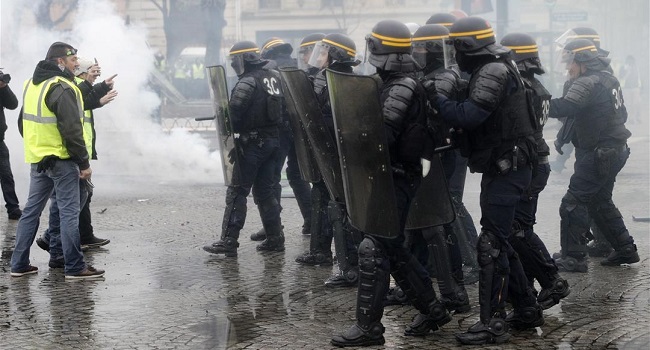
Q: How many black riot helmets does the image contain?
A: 11